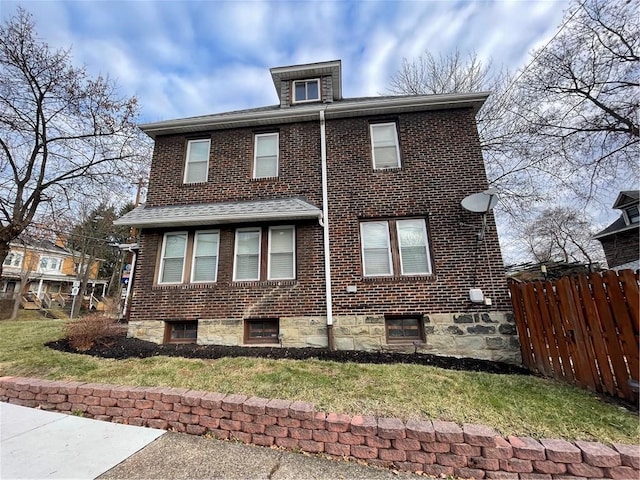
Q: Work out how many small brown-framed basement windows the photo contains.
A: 3